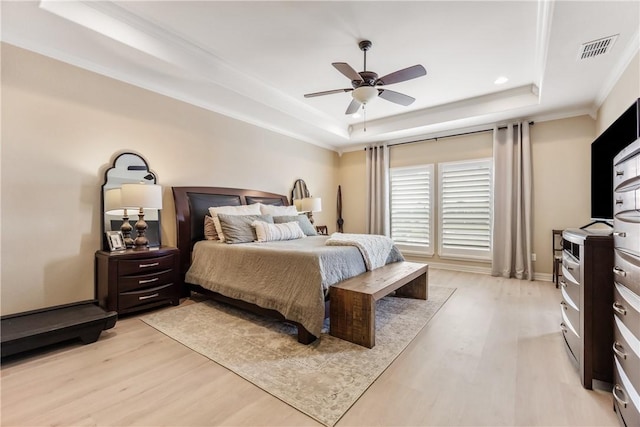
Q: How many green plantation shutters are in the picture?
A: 0